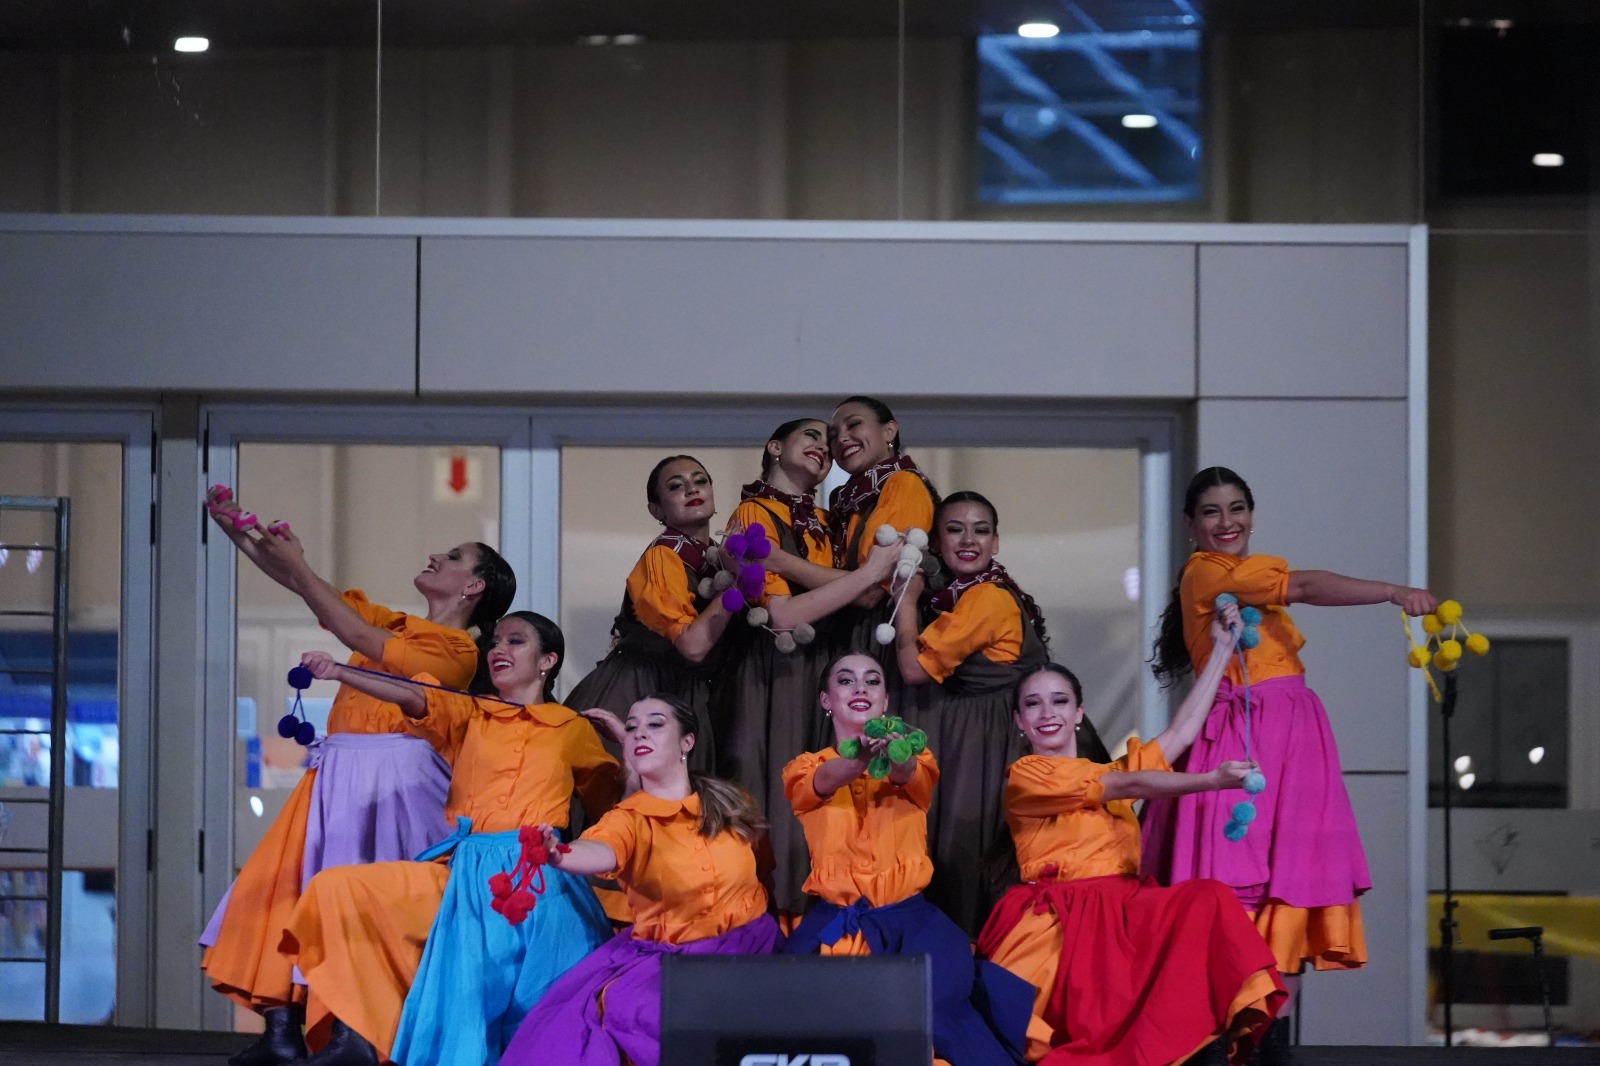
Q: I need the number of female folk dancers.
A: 10